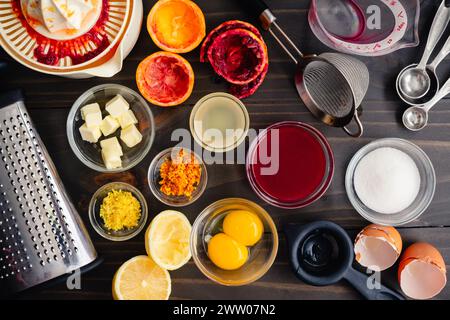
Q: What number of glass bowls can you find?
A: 7